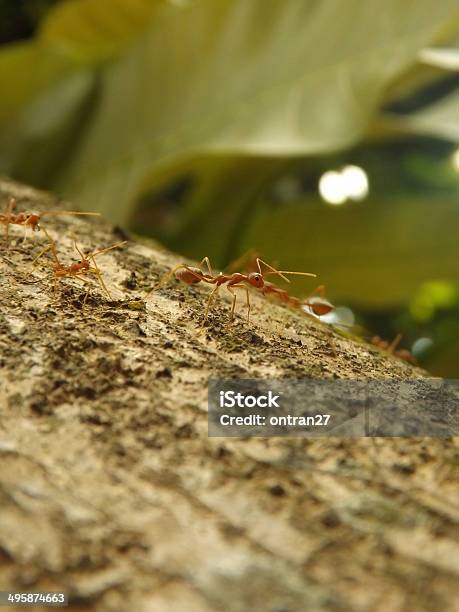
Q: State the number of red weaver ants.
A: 5